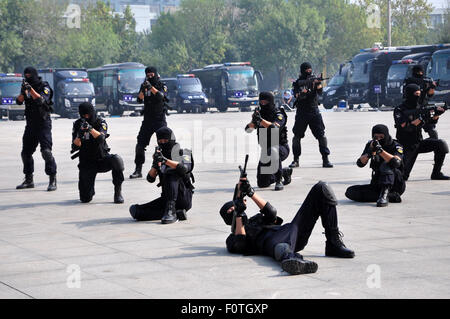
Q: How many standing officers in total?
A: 4